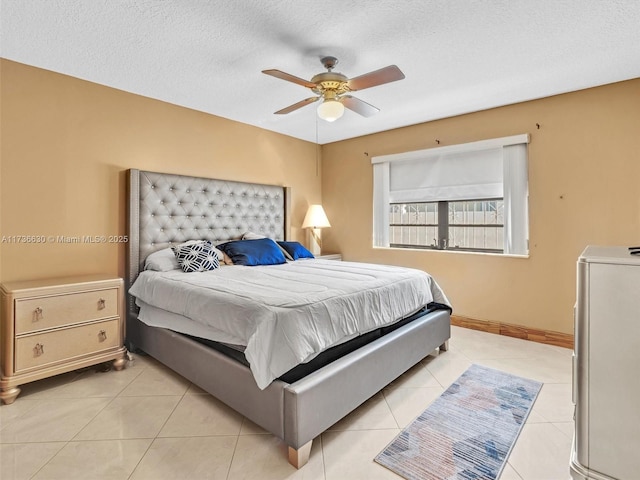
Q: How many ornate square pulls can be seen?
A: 4